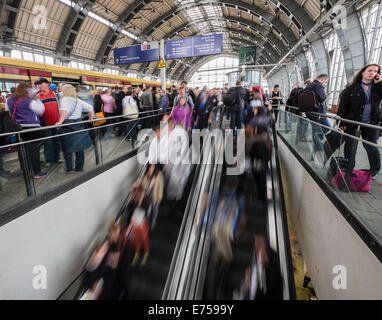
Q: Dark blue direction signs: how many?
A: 2